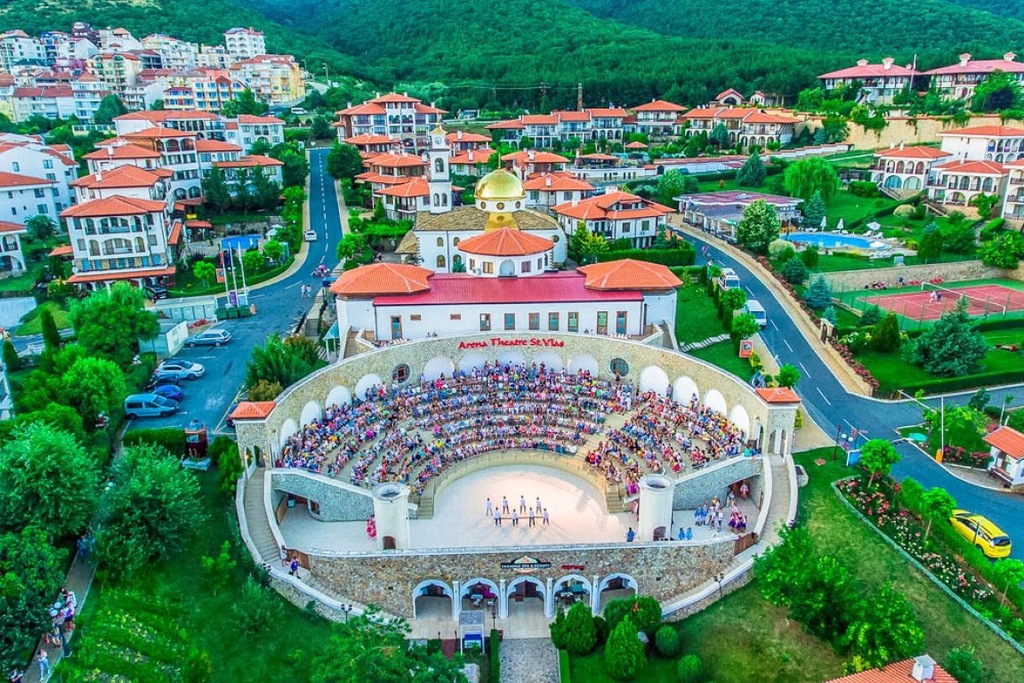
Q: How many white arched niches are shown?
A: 13